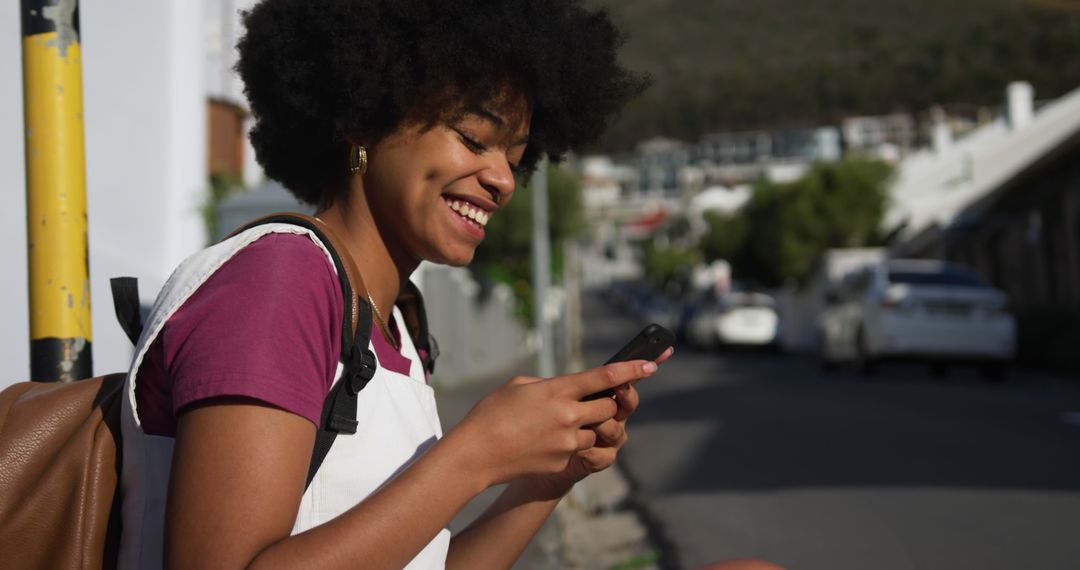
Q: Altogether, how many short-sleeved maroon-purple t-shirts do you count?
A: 1